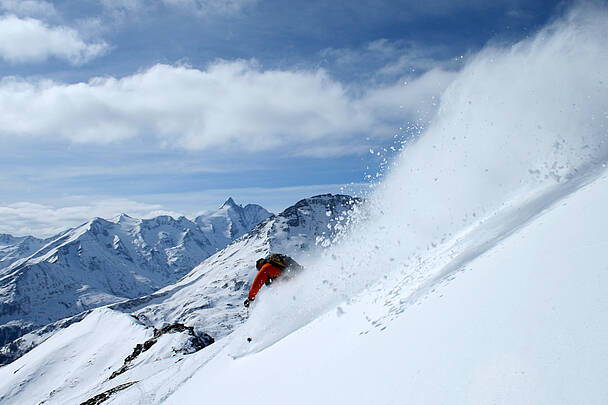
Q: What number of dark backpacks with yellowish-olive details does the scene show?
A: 1